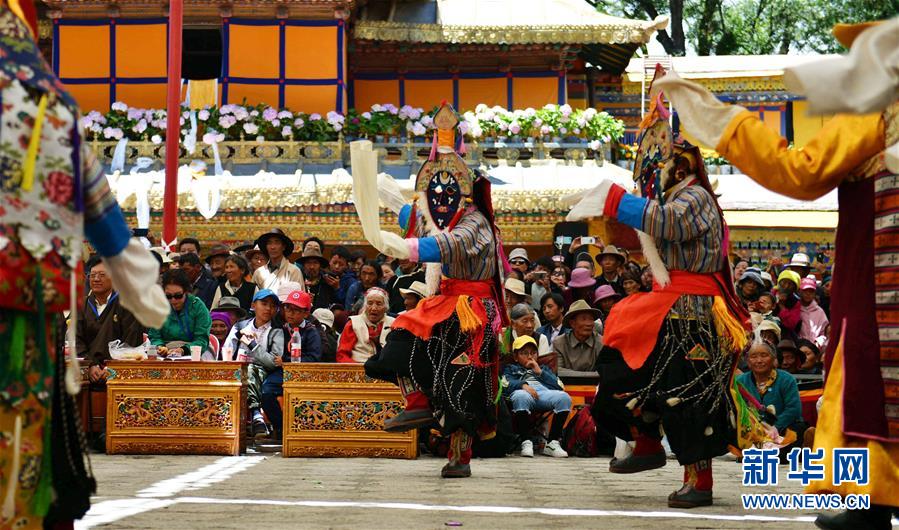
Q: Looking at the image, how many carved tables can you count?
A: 2